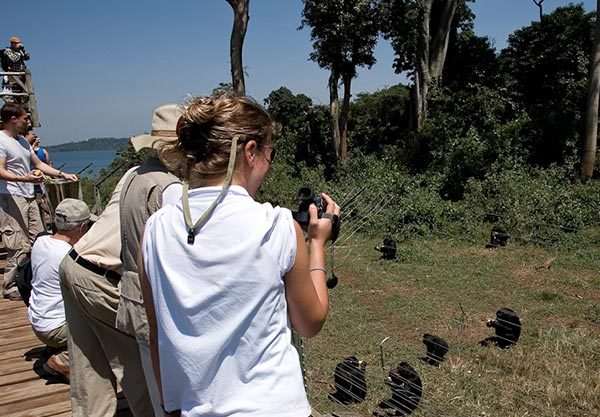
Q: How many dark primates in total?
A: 6